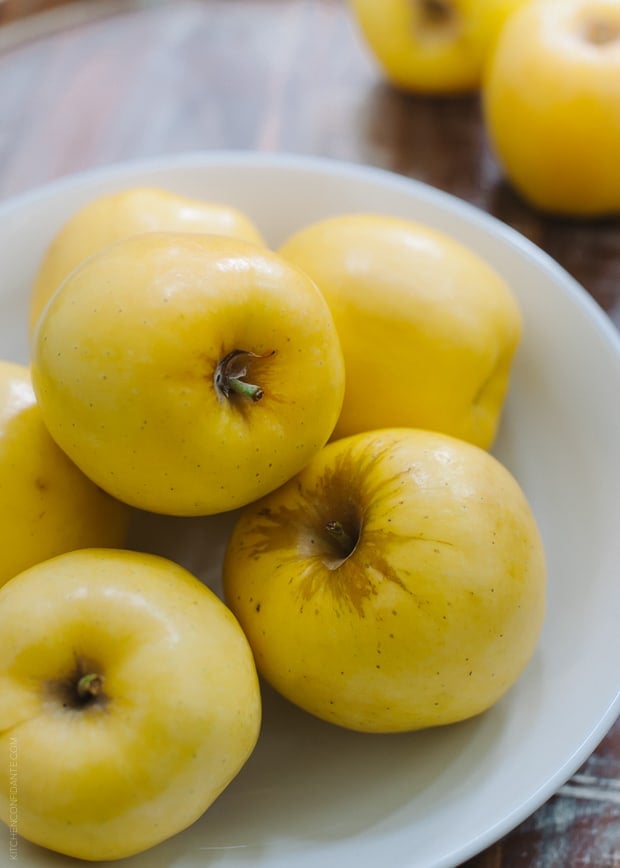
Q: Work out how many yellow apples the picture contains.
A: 8